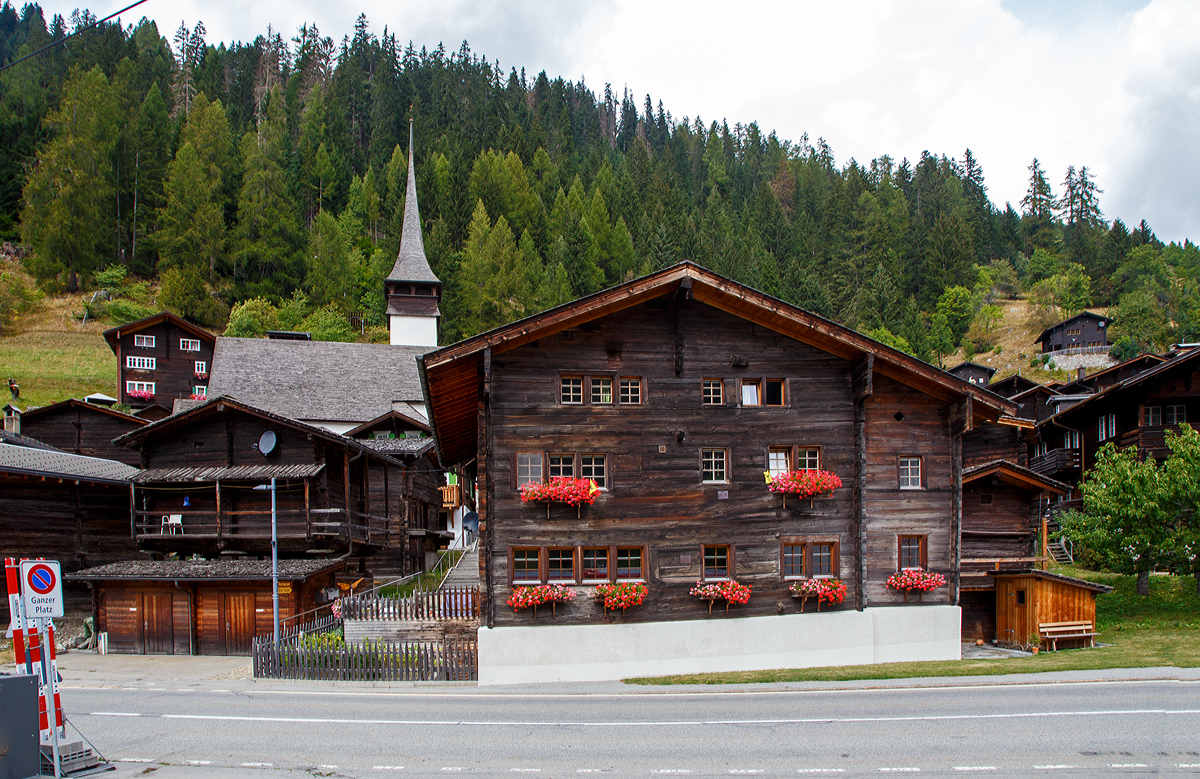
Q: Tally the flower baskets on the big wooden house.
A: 7